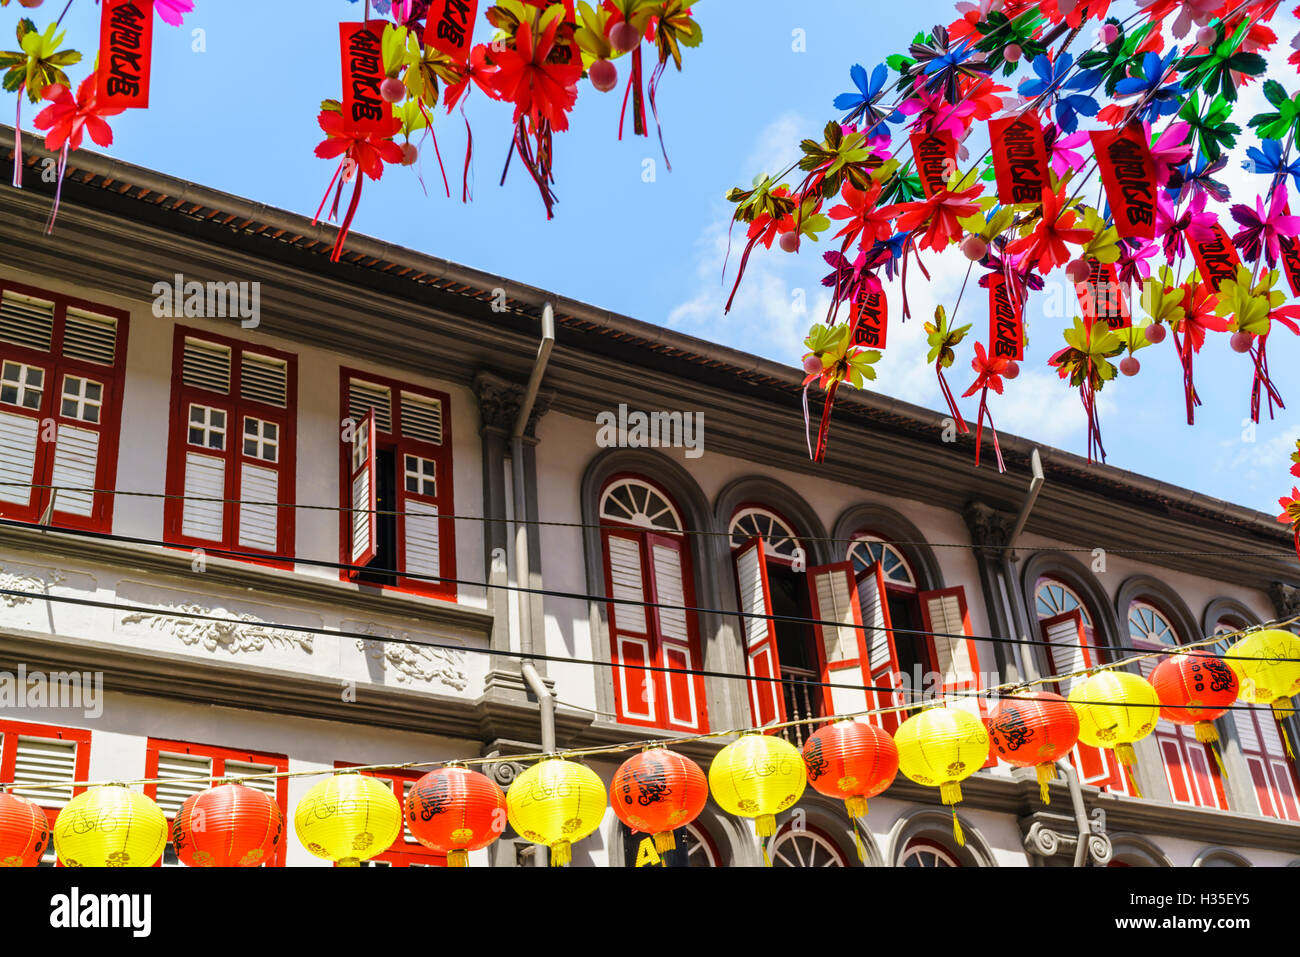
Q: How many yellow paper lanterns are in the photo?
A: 7